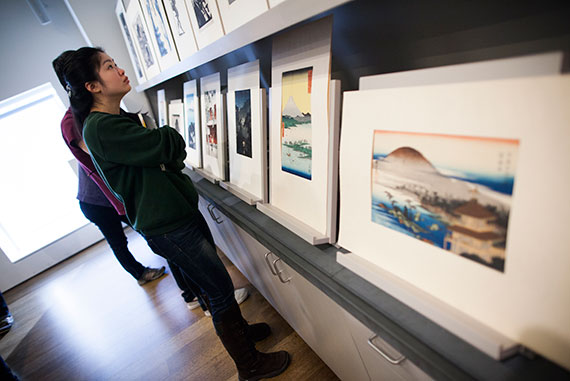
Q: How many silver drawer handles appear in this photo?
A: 5